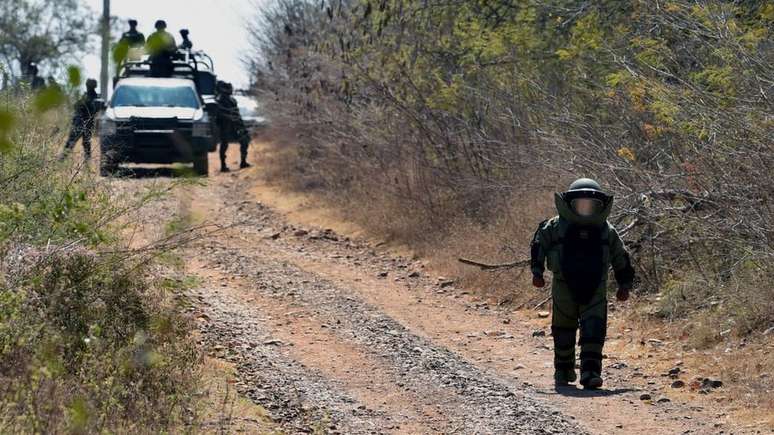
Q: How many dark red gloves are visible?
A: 2